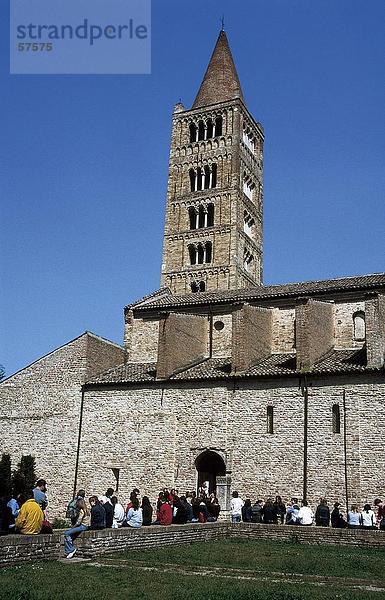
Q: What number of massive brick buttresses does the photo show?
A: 4